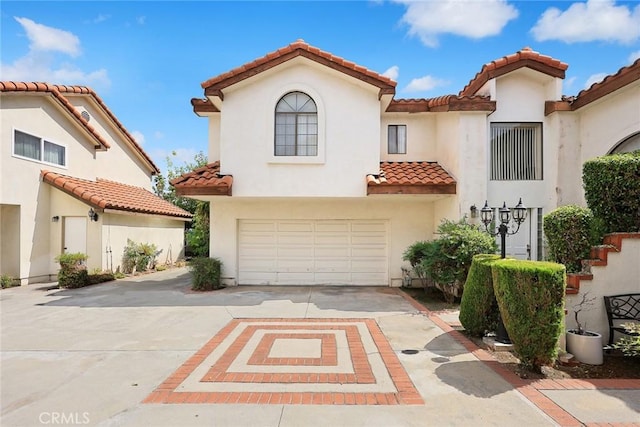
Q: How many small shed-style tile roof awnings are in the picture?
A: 2